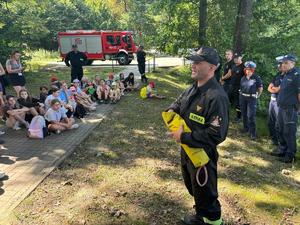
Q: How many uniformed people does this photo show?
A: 8